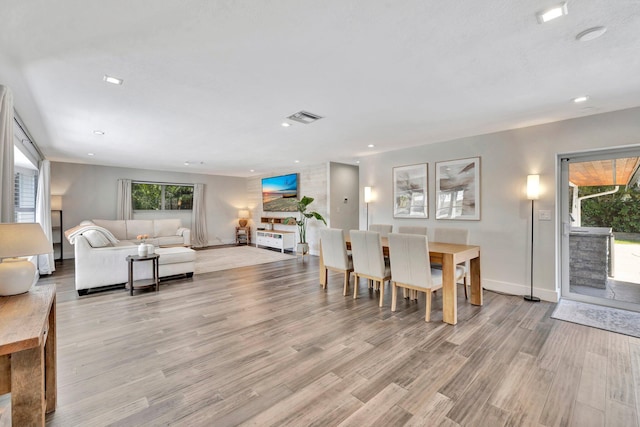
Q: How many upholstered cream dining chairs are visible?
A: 6